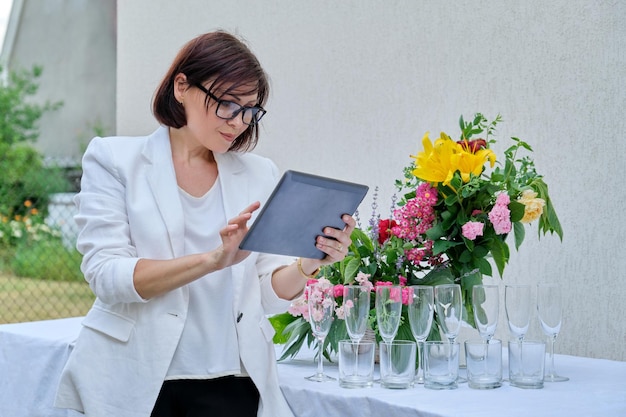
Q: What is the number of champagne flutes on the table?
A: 8